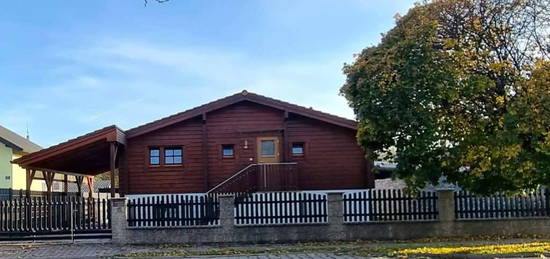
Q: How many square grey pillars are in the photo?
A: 4